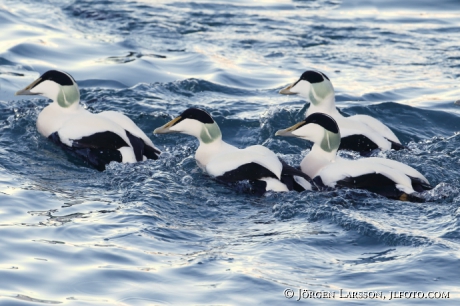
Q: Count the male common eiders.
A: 4